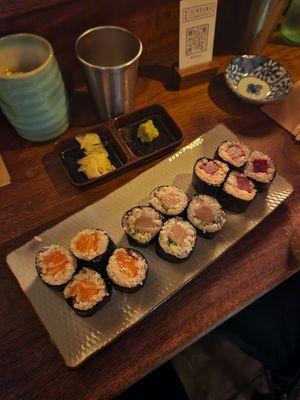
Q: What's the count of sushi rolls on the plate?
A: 12